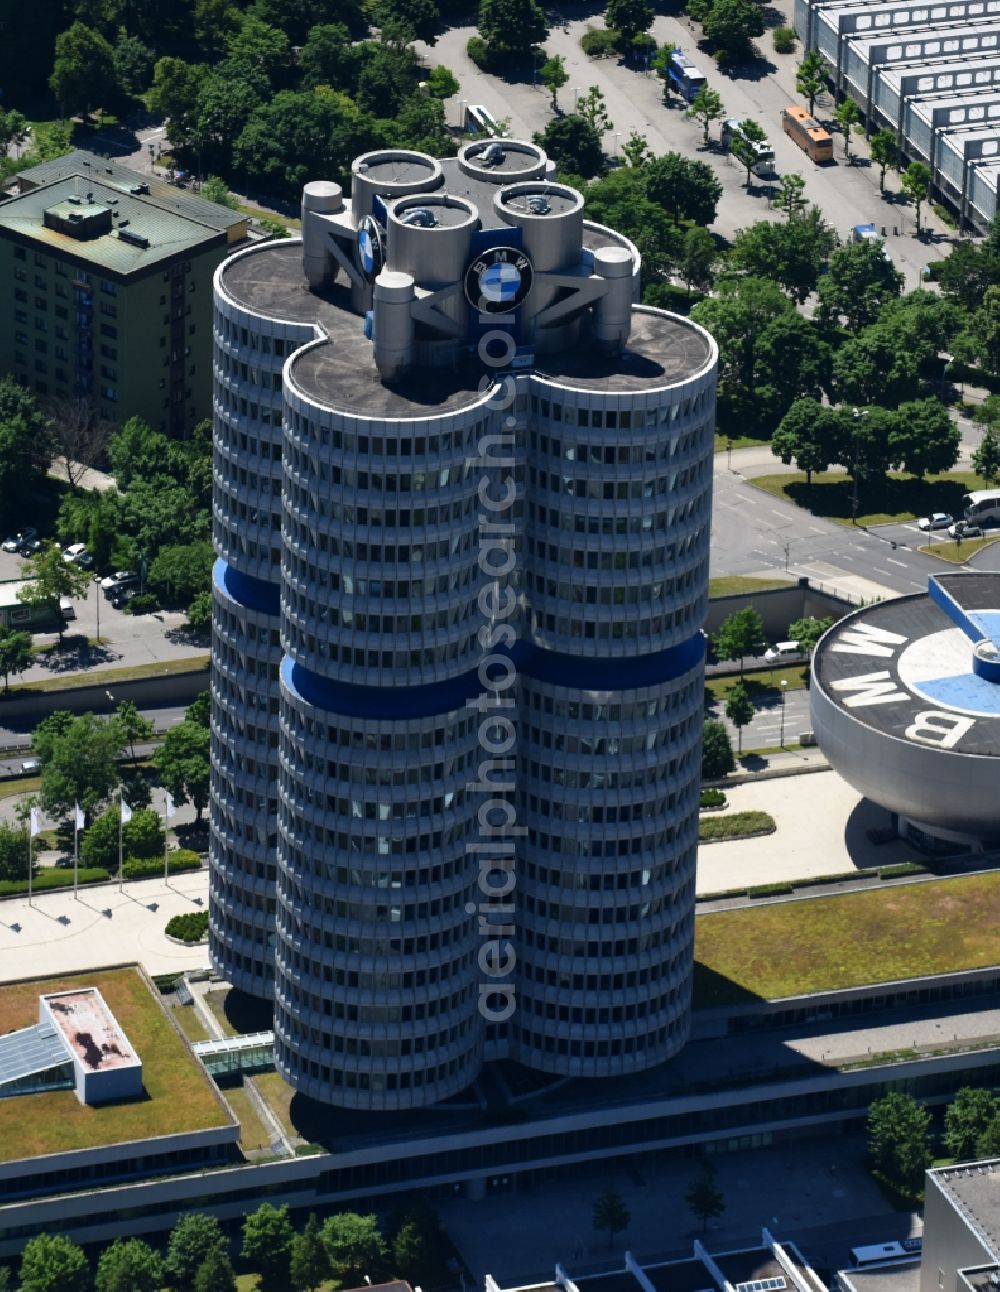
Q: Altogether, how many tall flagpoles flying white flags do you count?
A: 4